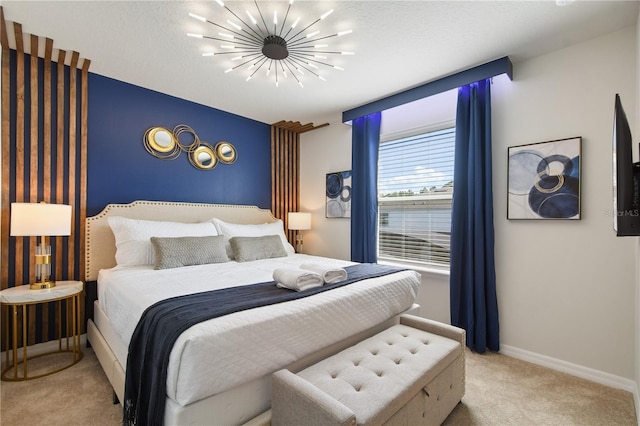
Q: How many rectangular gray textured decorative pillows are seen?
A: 2